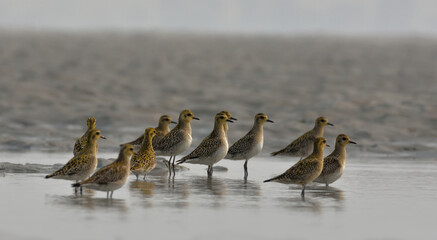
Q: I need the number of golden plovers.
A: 12